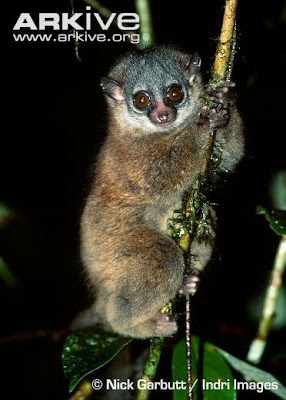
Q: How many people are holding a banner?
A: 0